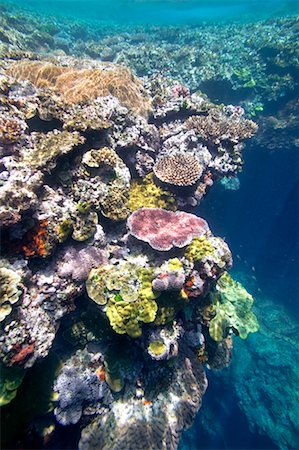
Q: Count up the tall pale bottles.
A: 0